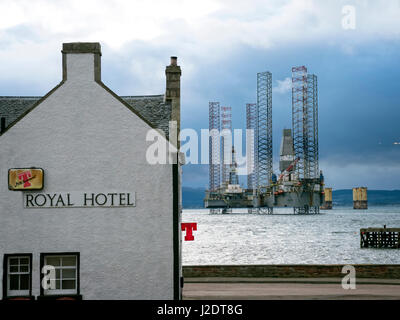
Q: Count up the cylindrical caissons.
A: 2